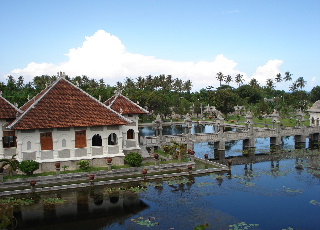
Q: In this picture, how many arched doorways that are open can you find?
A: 3